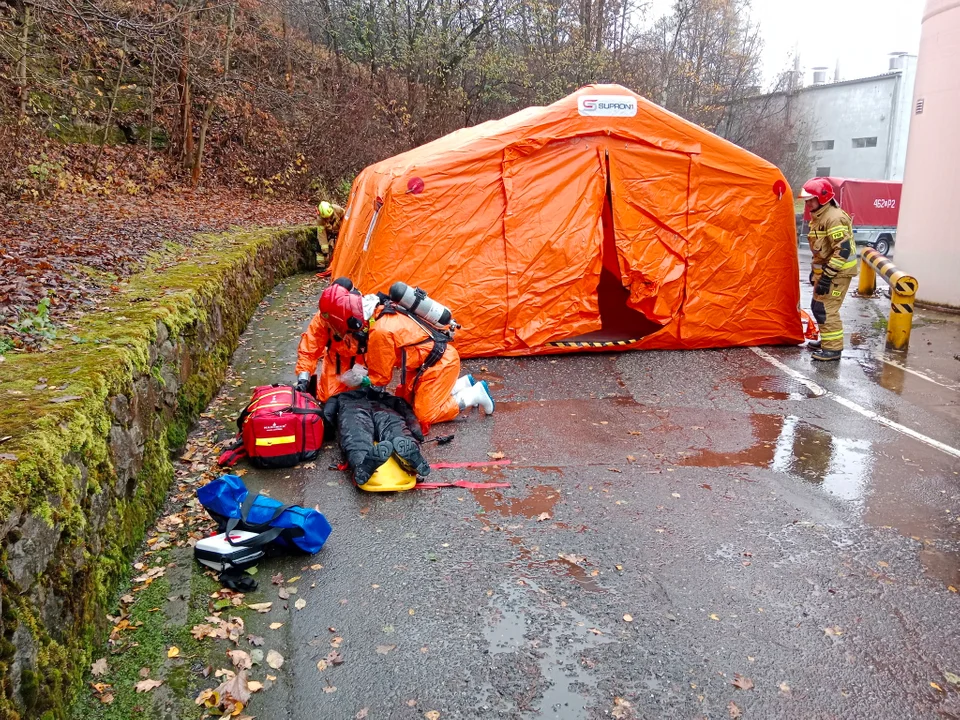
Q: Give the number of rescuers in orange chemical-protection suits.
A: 2